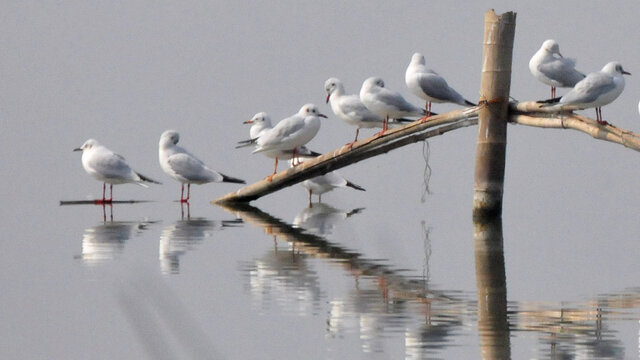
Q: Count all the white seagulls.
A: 10